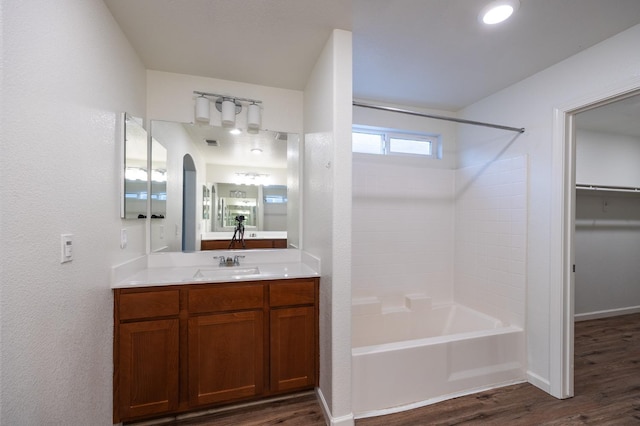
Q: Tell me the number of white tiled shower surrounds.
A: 1